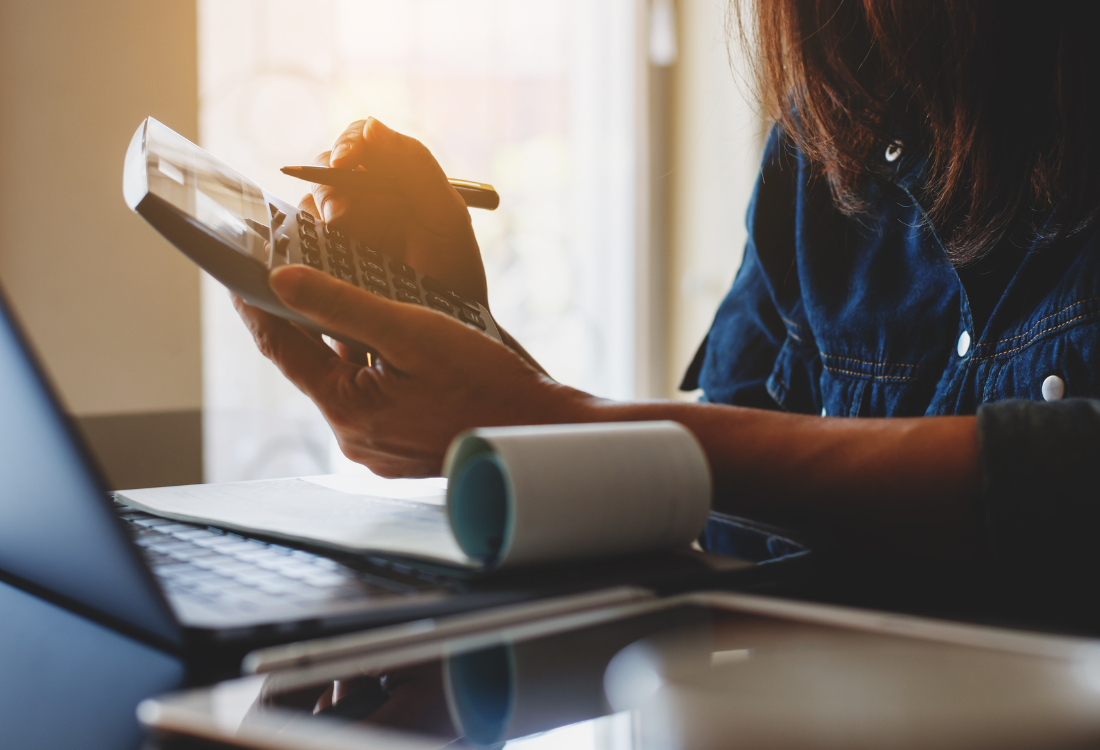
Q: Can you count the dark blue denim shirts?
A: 1